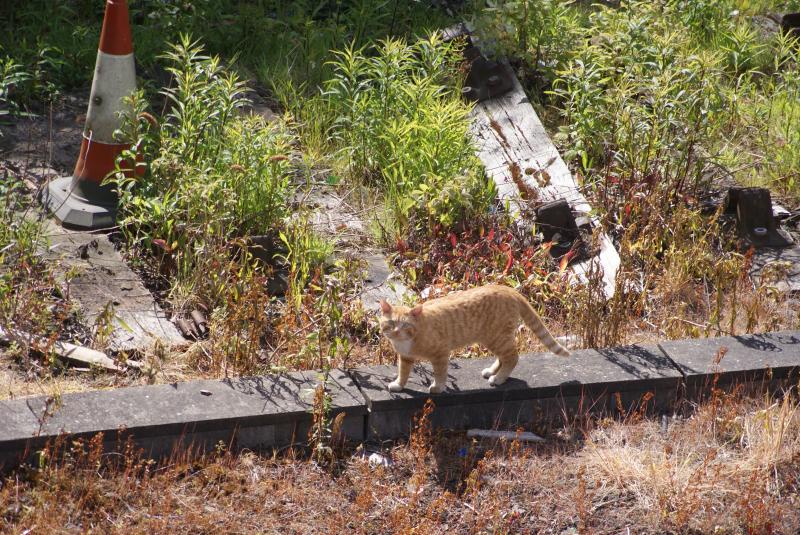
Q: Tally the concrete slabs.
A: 3